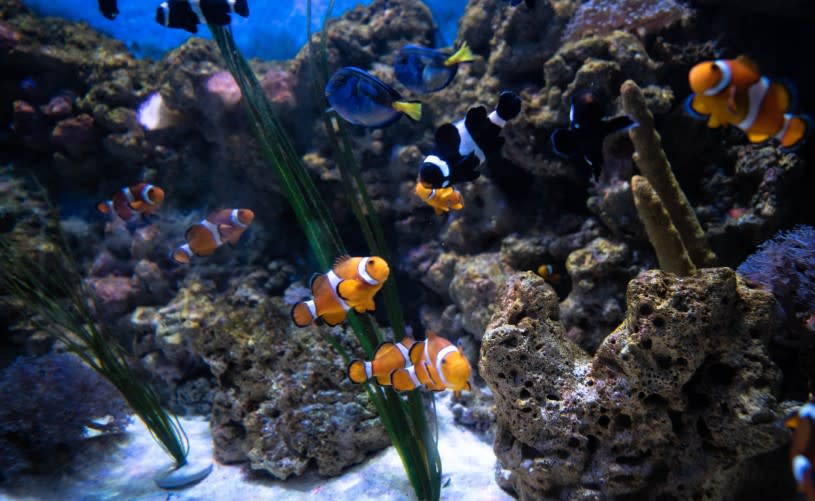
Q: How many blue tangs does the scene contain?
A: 2